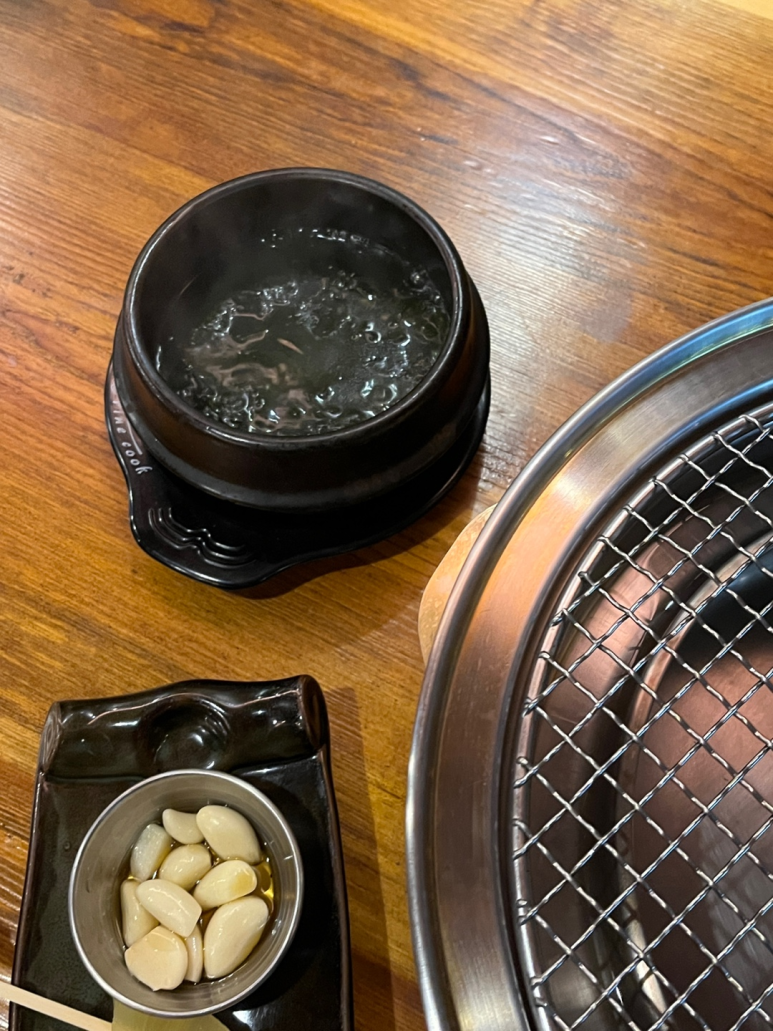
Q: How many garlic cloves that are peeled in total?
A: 10